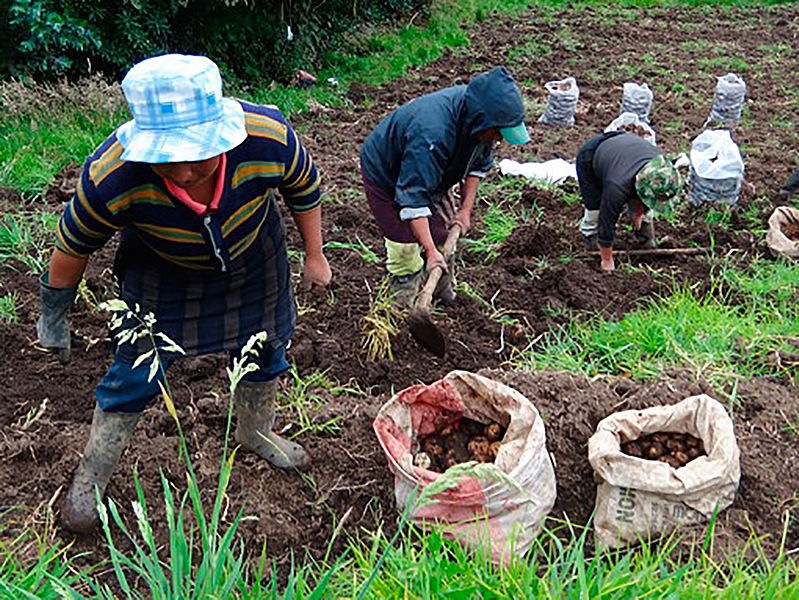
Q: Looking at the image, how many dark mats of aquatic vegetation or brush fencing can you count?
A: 0